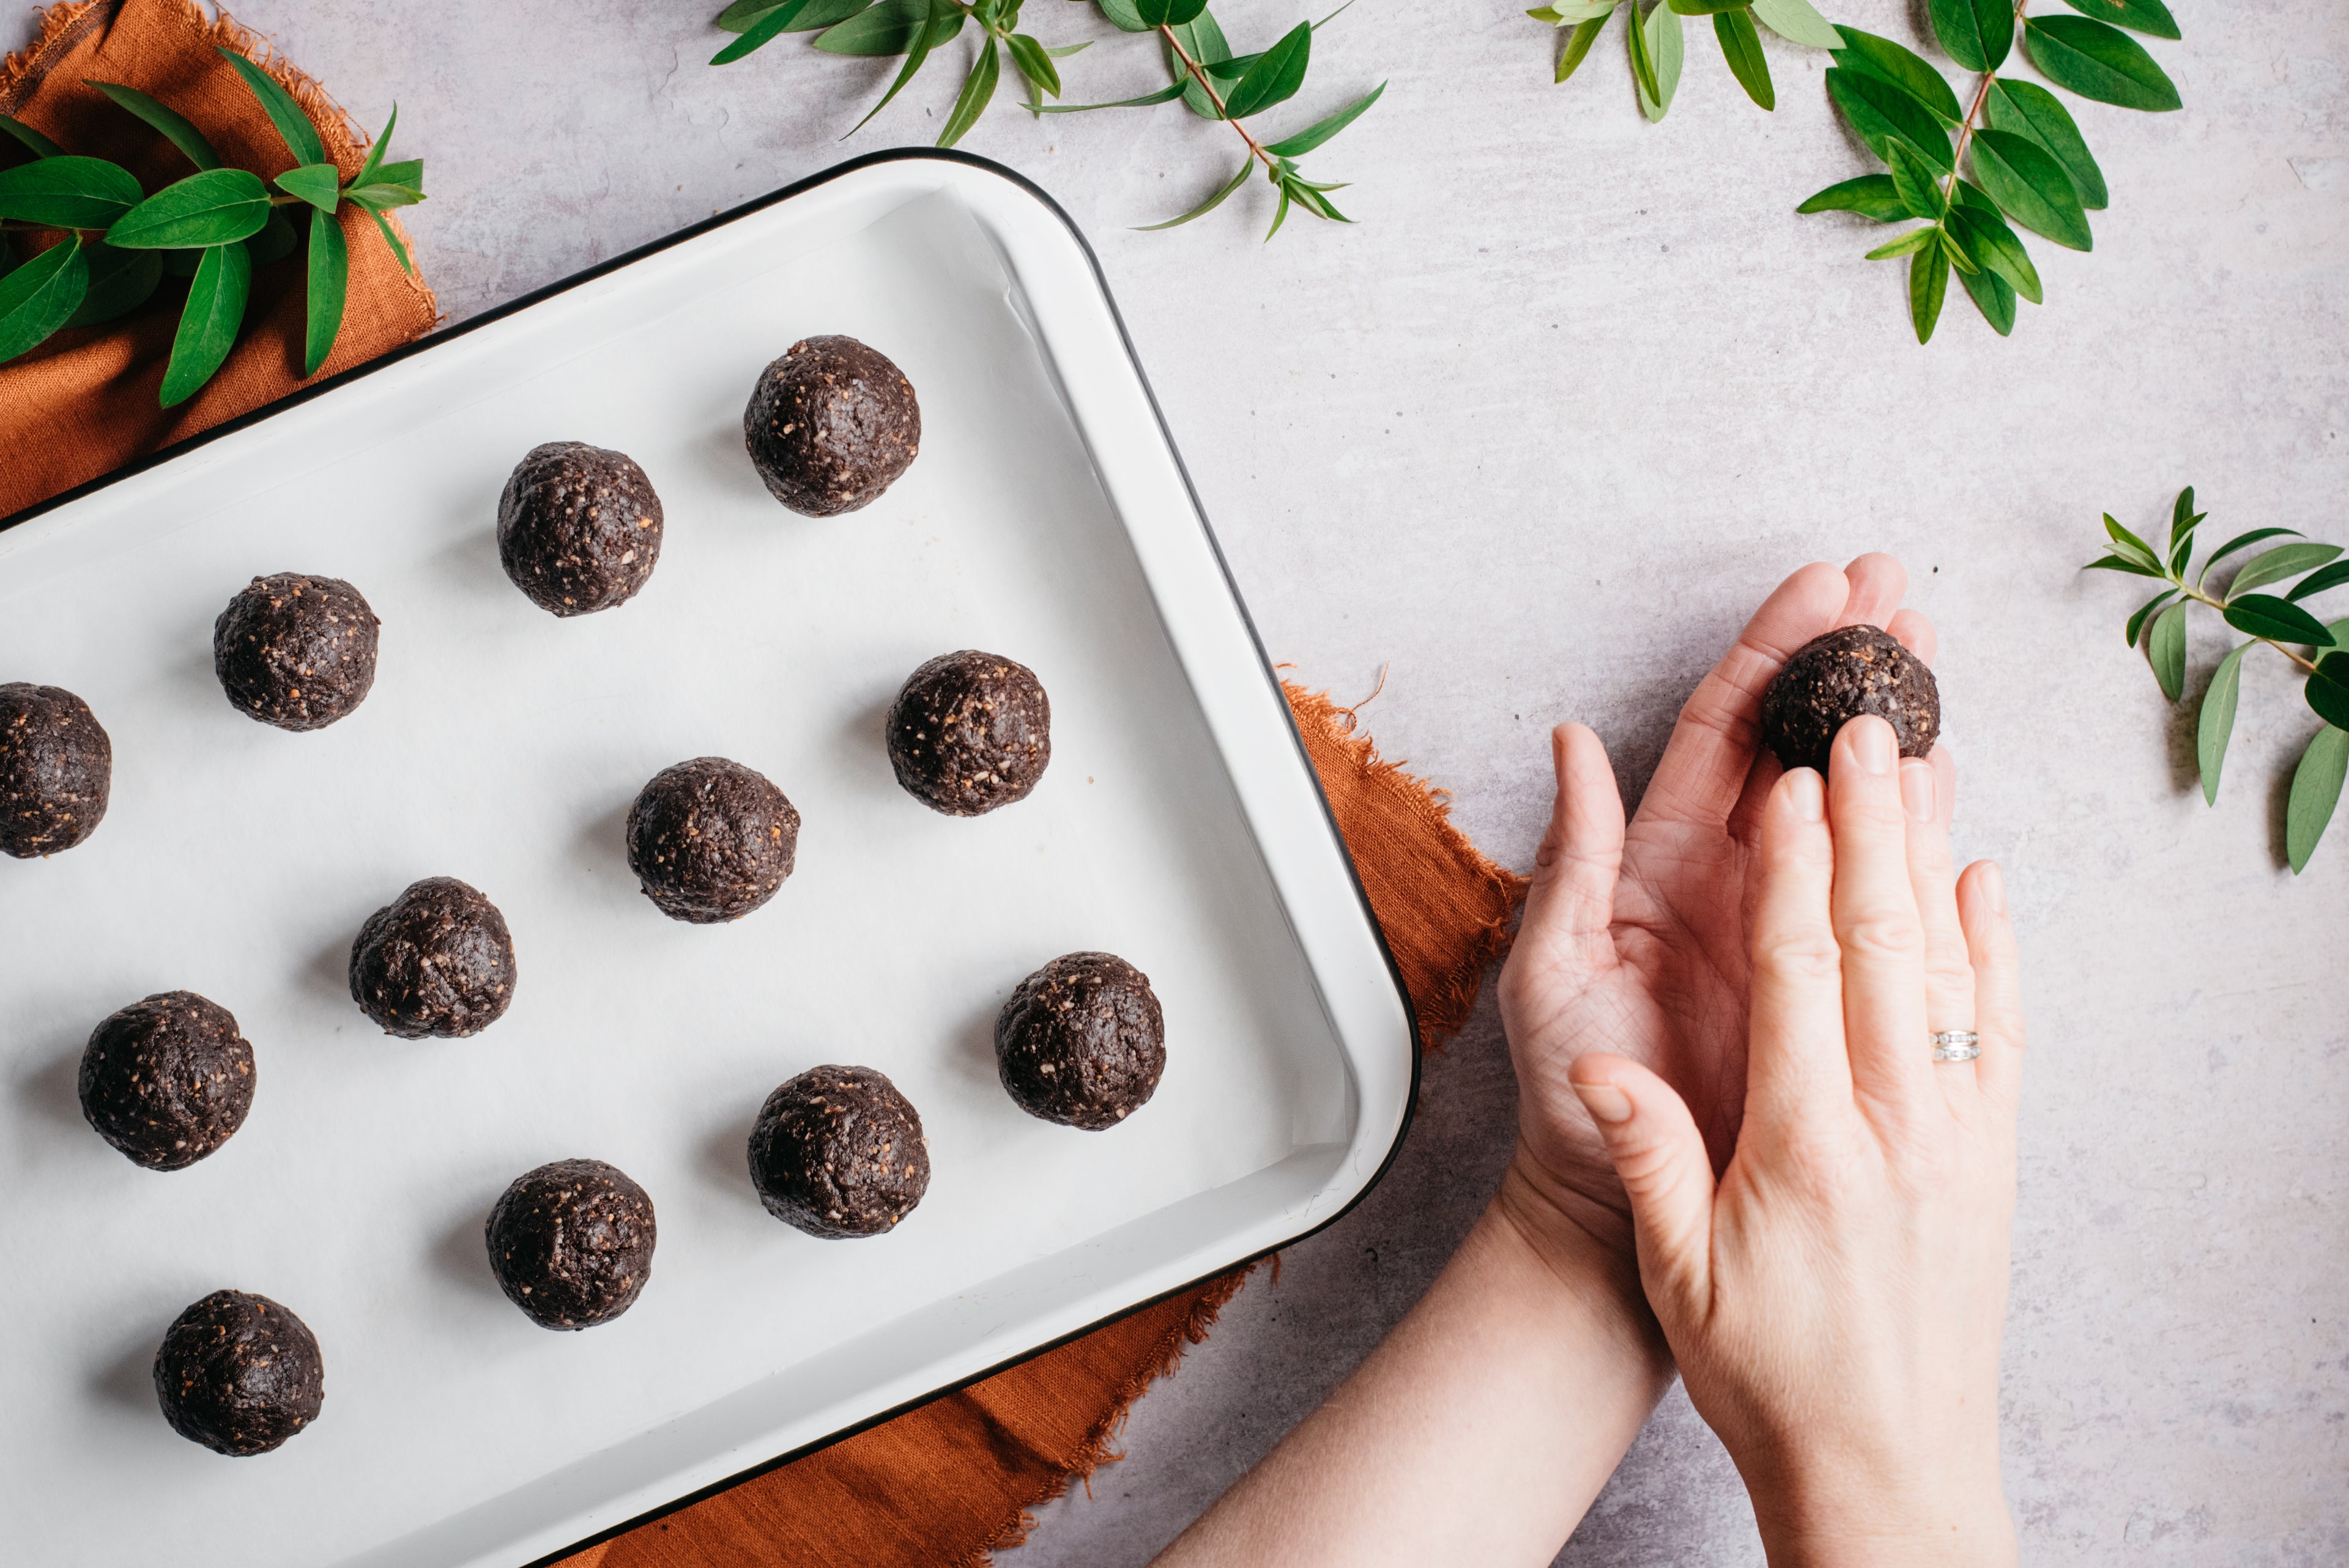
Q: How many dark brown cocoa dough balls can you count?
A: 13